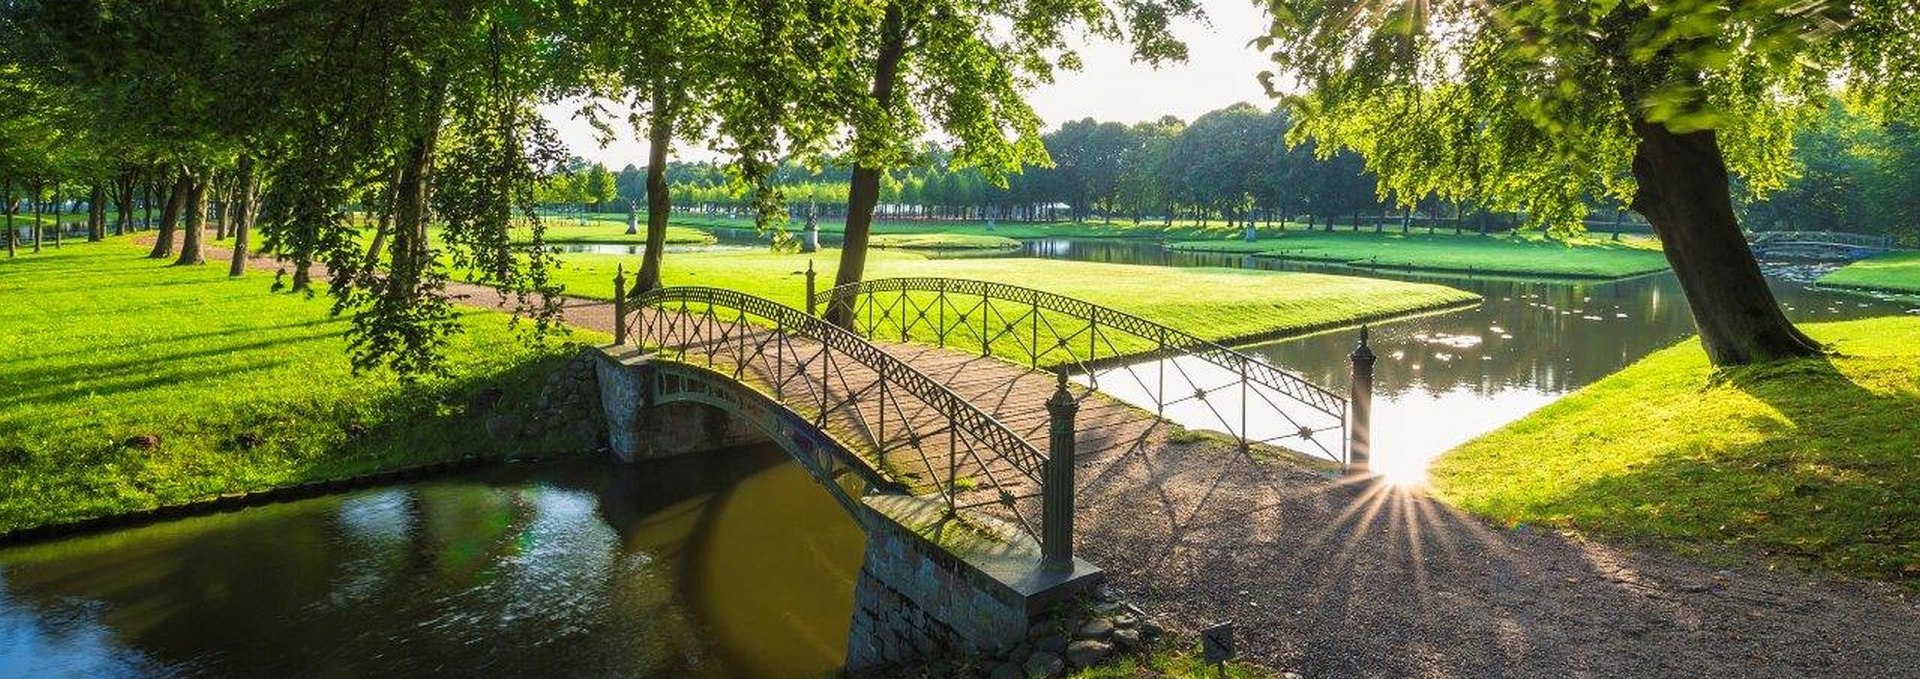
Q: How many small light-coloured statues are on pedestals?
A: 4